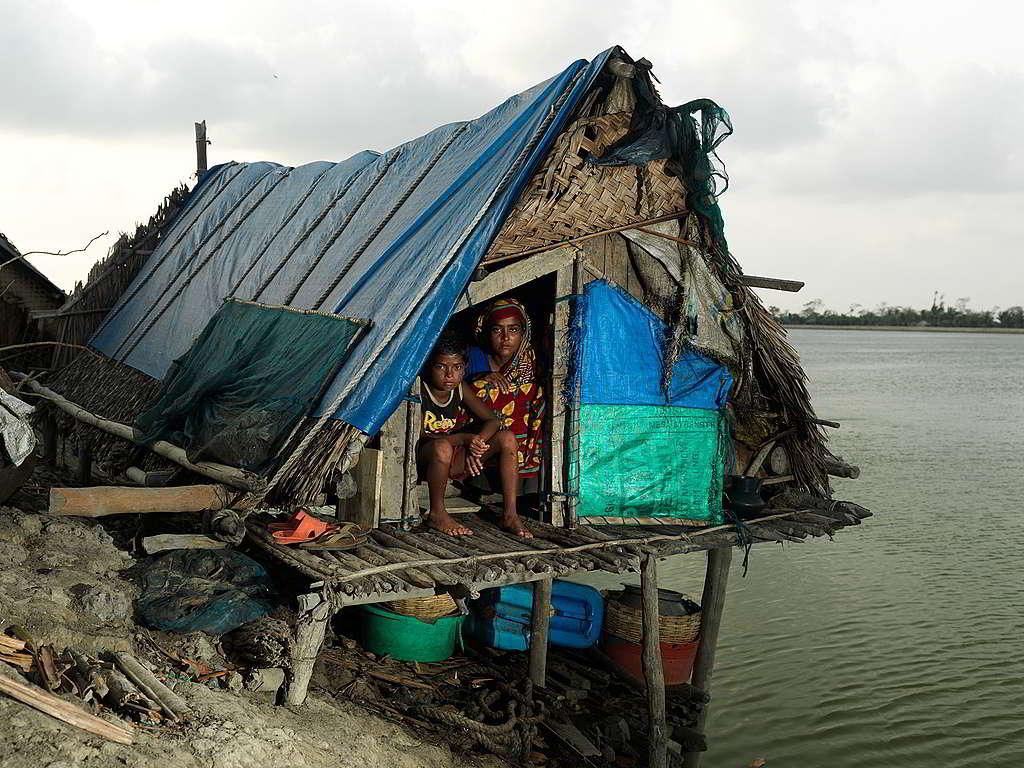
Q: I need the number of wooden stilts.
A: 4